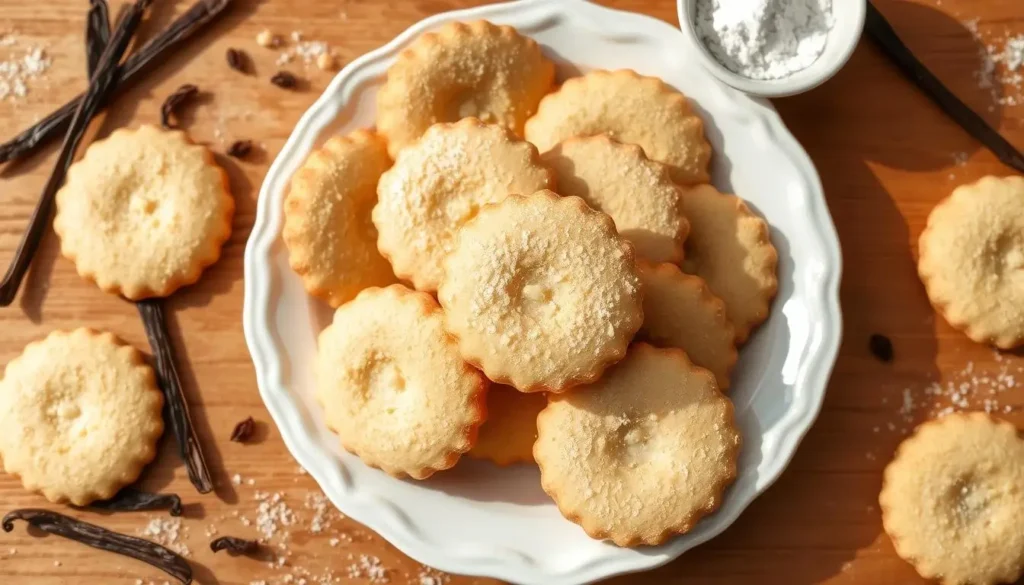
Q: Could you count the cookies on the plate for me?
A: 11